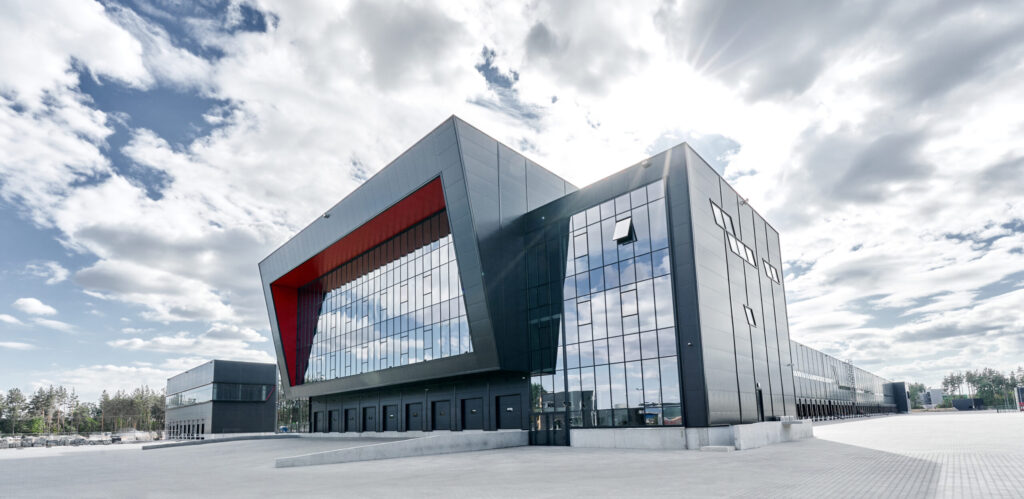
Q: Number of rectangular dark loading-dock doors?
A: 9